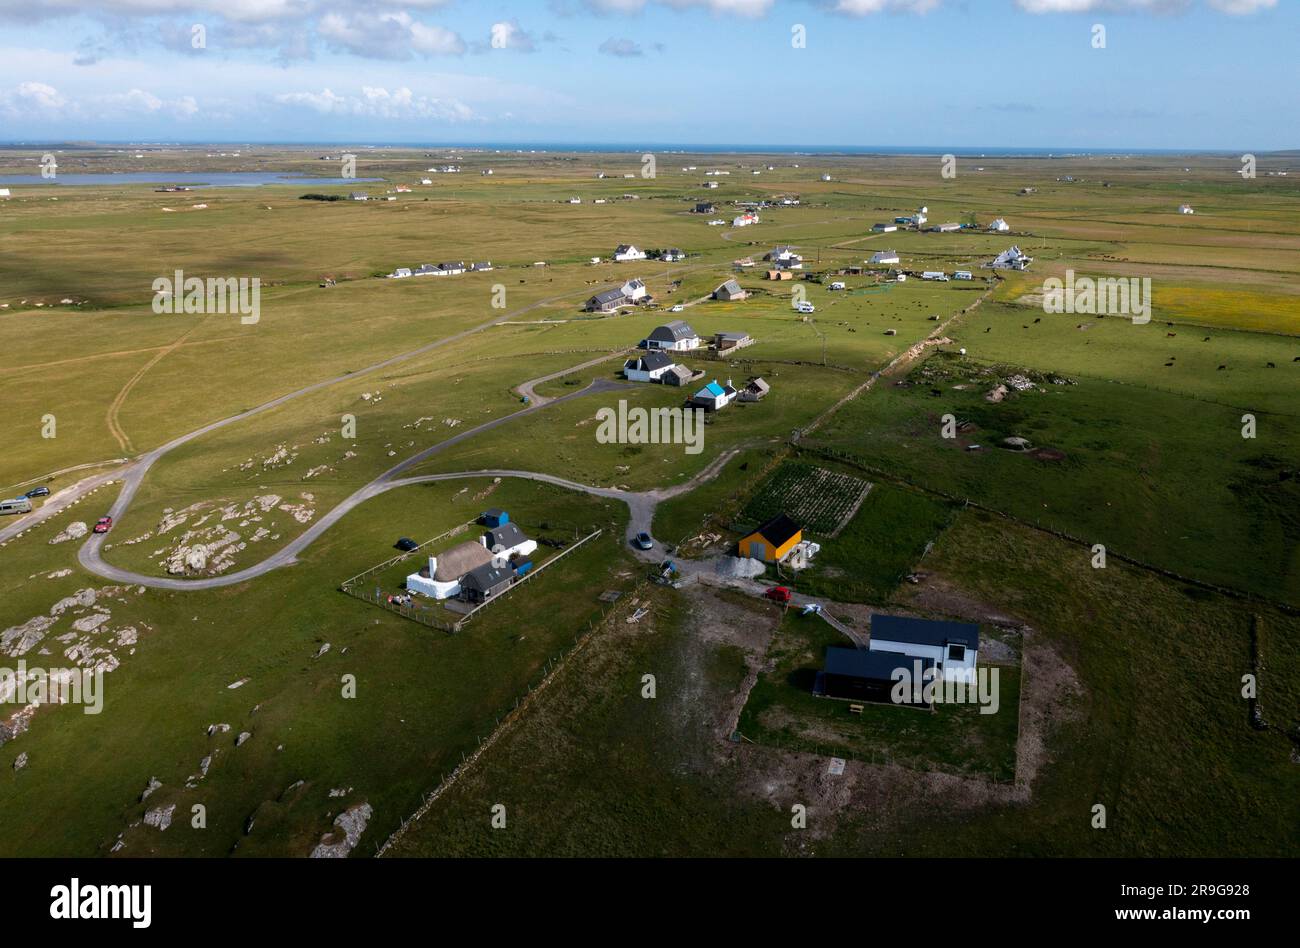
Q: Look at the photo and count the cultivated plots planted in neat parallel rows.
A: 1